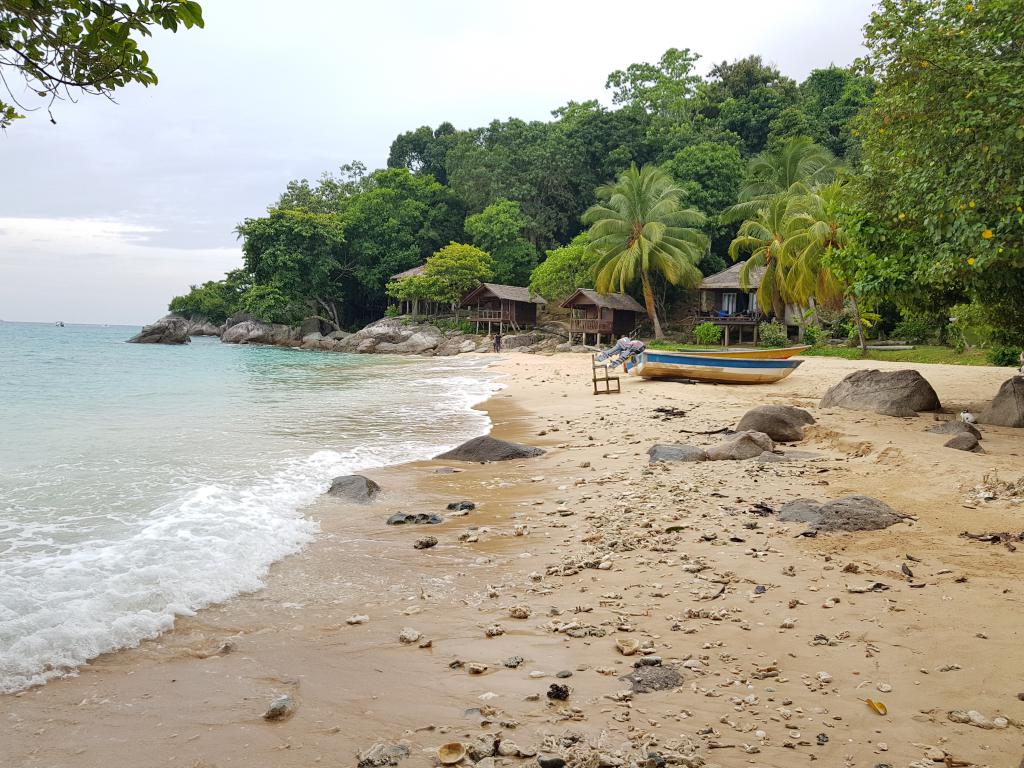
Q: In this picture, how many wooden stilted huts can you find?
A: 4